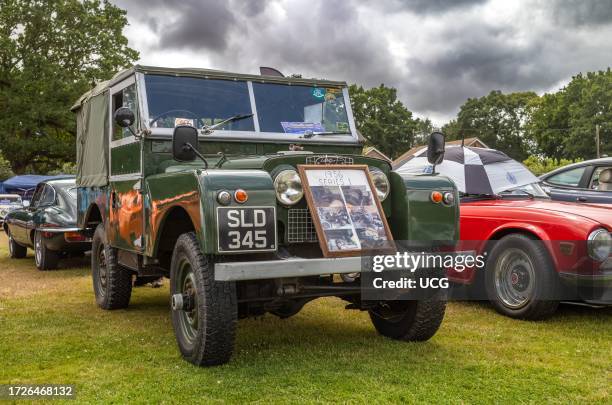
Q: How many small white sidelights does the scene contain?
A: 2